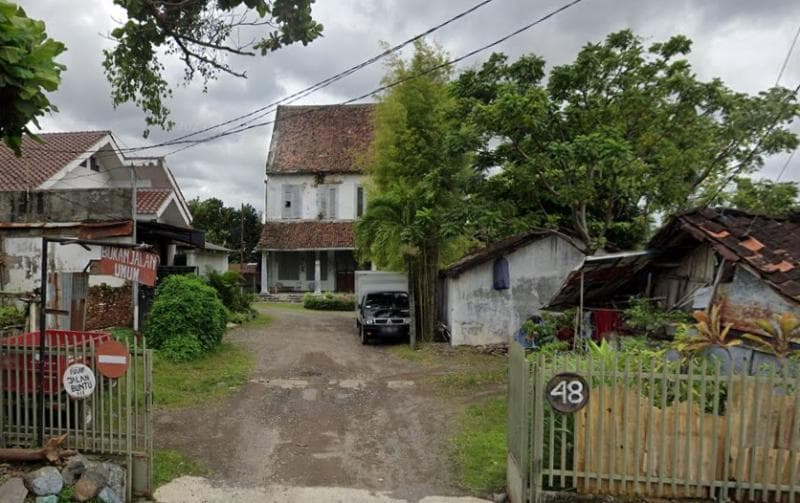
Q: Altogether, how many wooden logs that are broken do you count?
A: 1